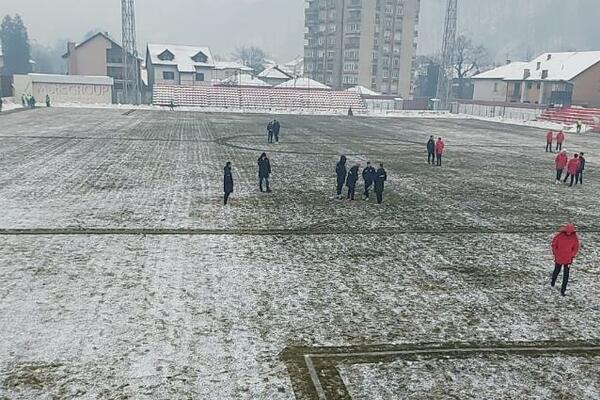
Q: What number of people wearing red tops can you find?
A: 6